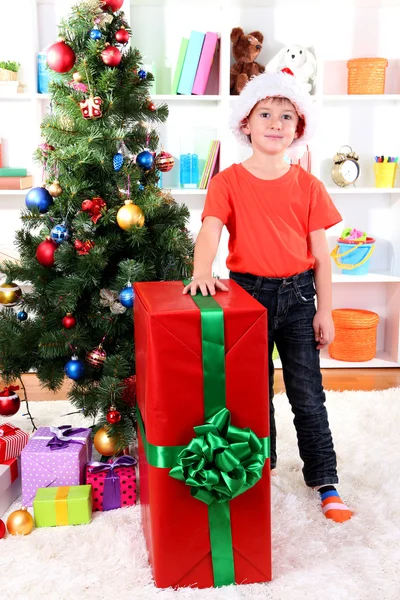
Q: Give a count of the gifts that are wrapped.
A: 6